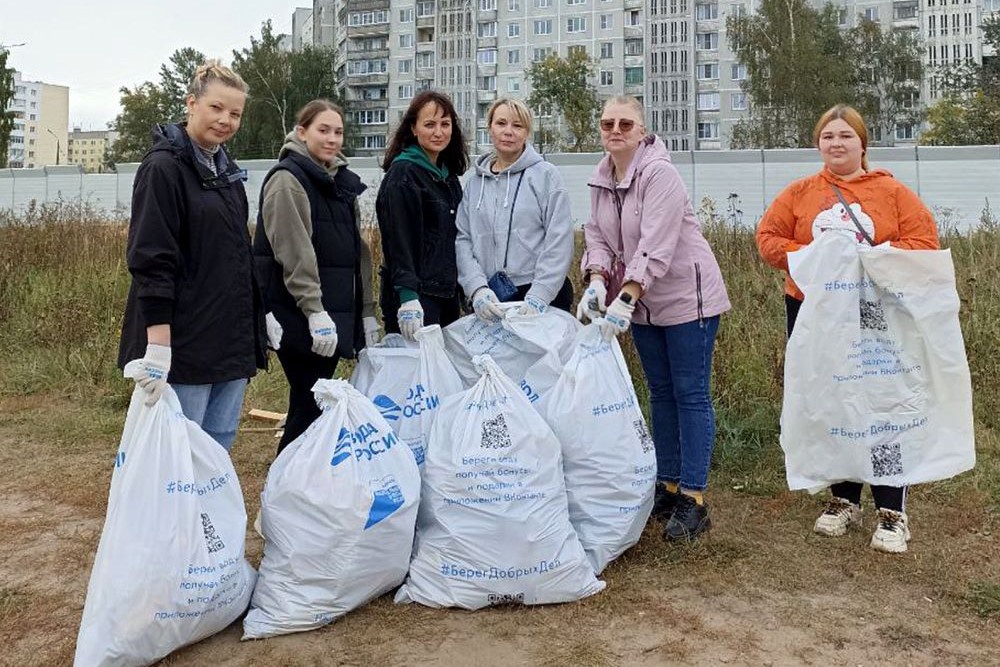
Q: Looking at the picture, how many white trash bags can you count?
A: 7